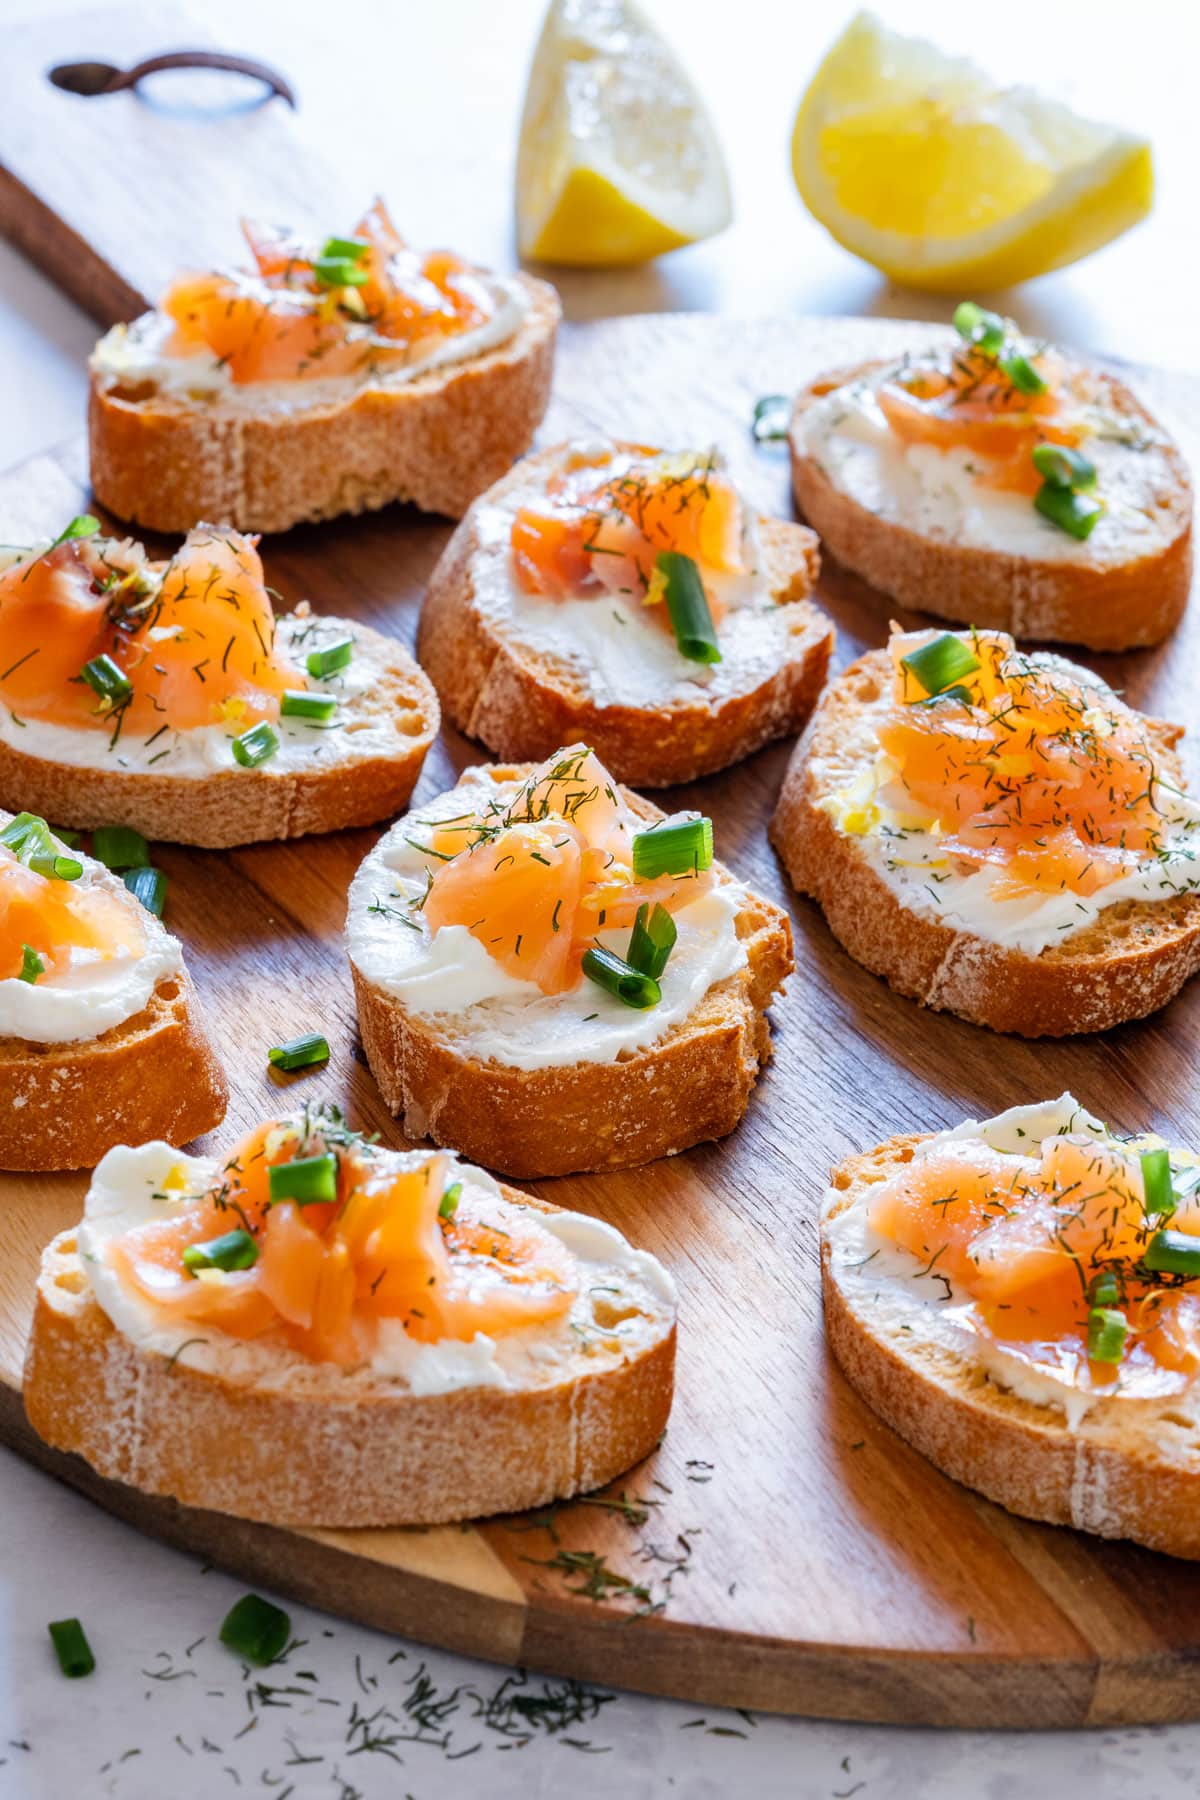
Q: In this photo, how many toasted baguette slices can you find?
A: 9